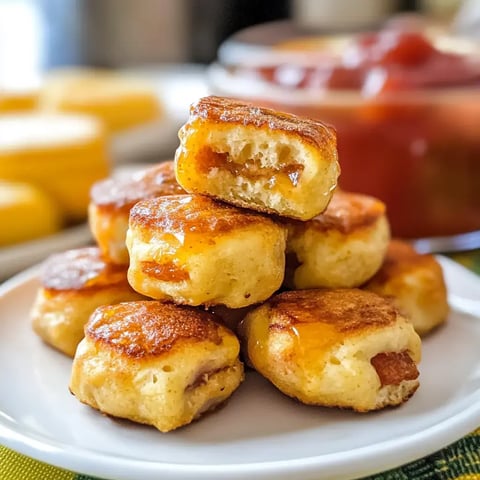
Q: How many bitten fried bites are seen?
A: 1